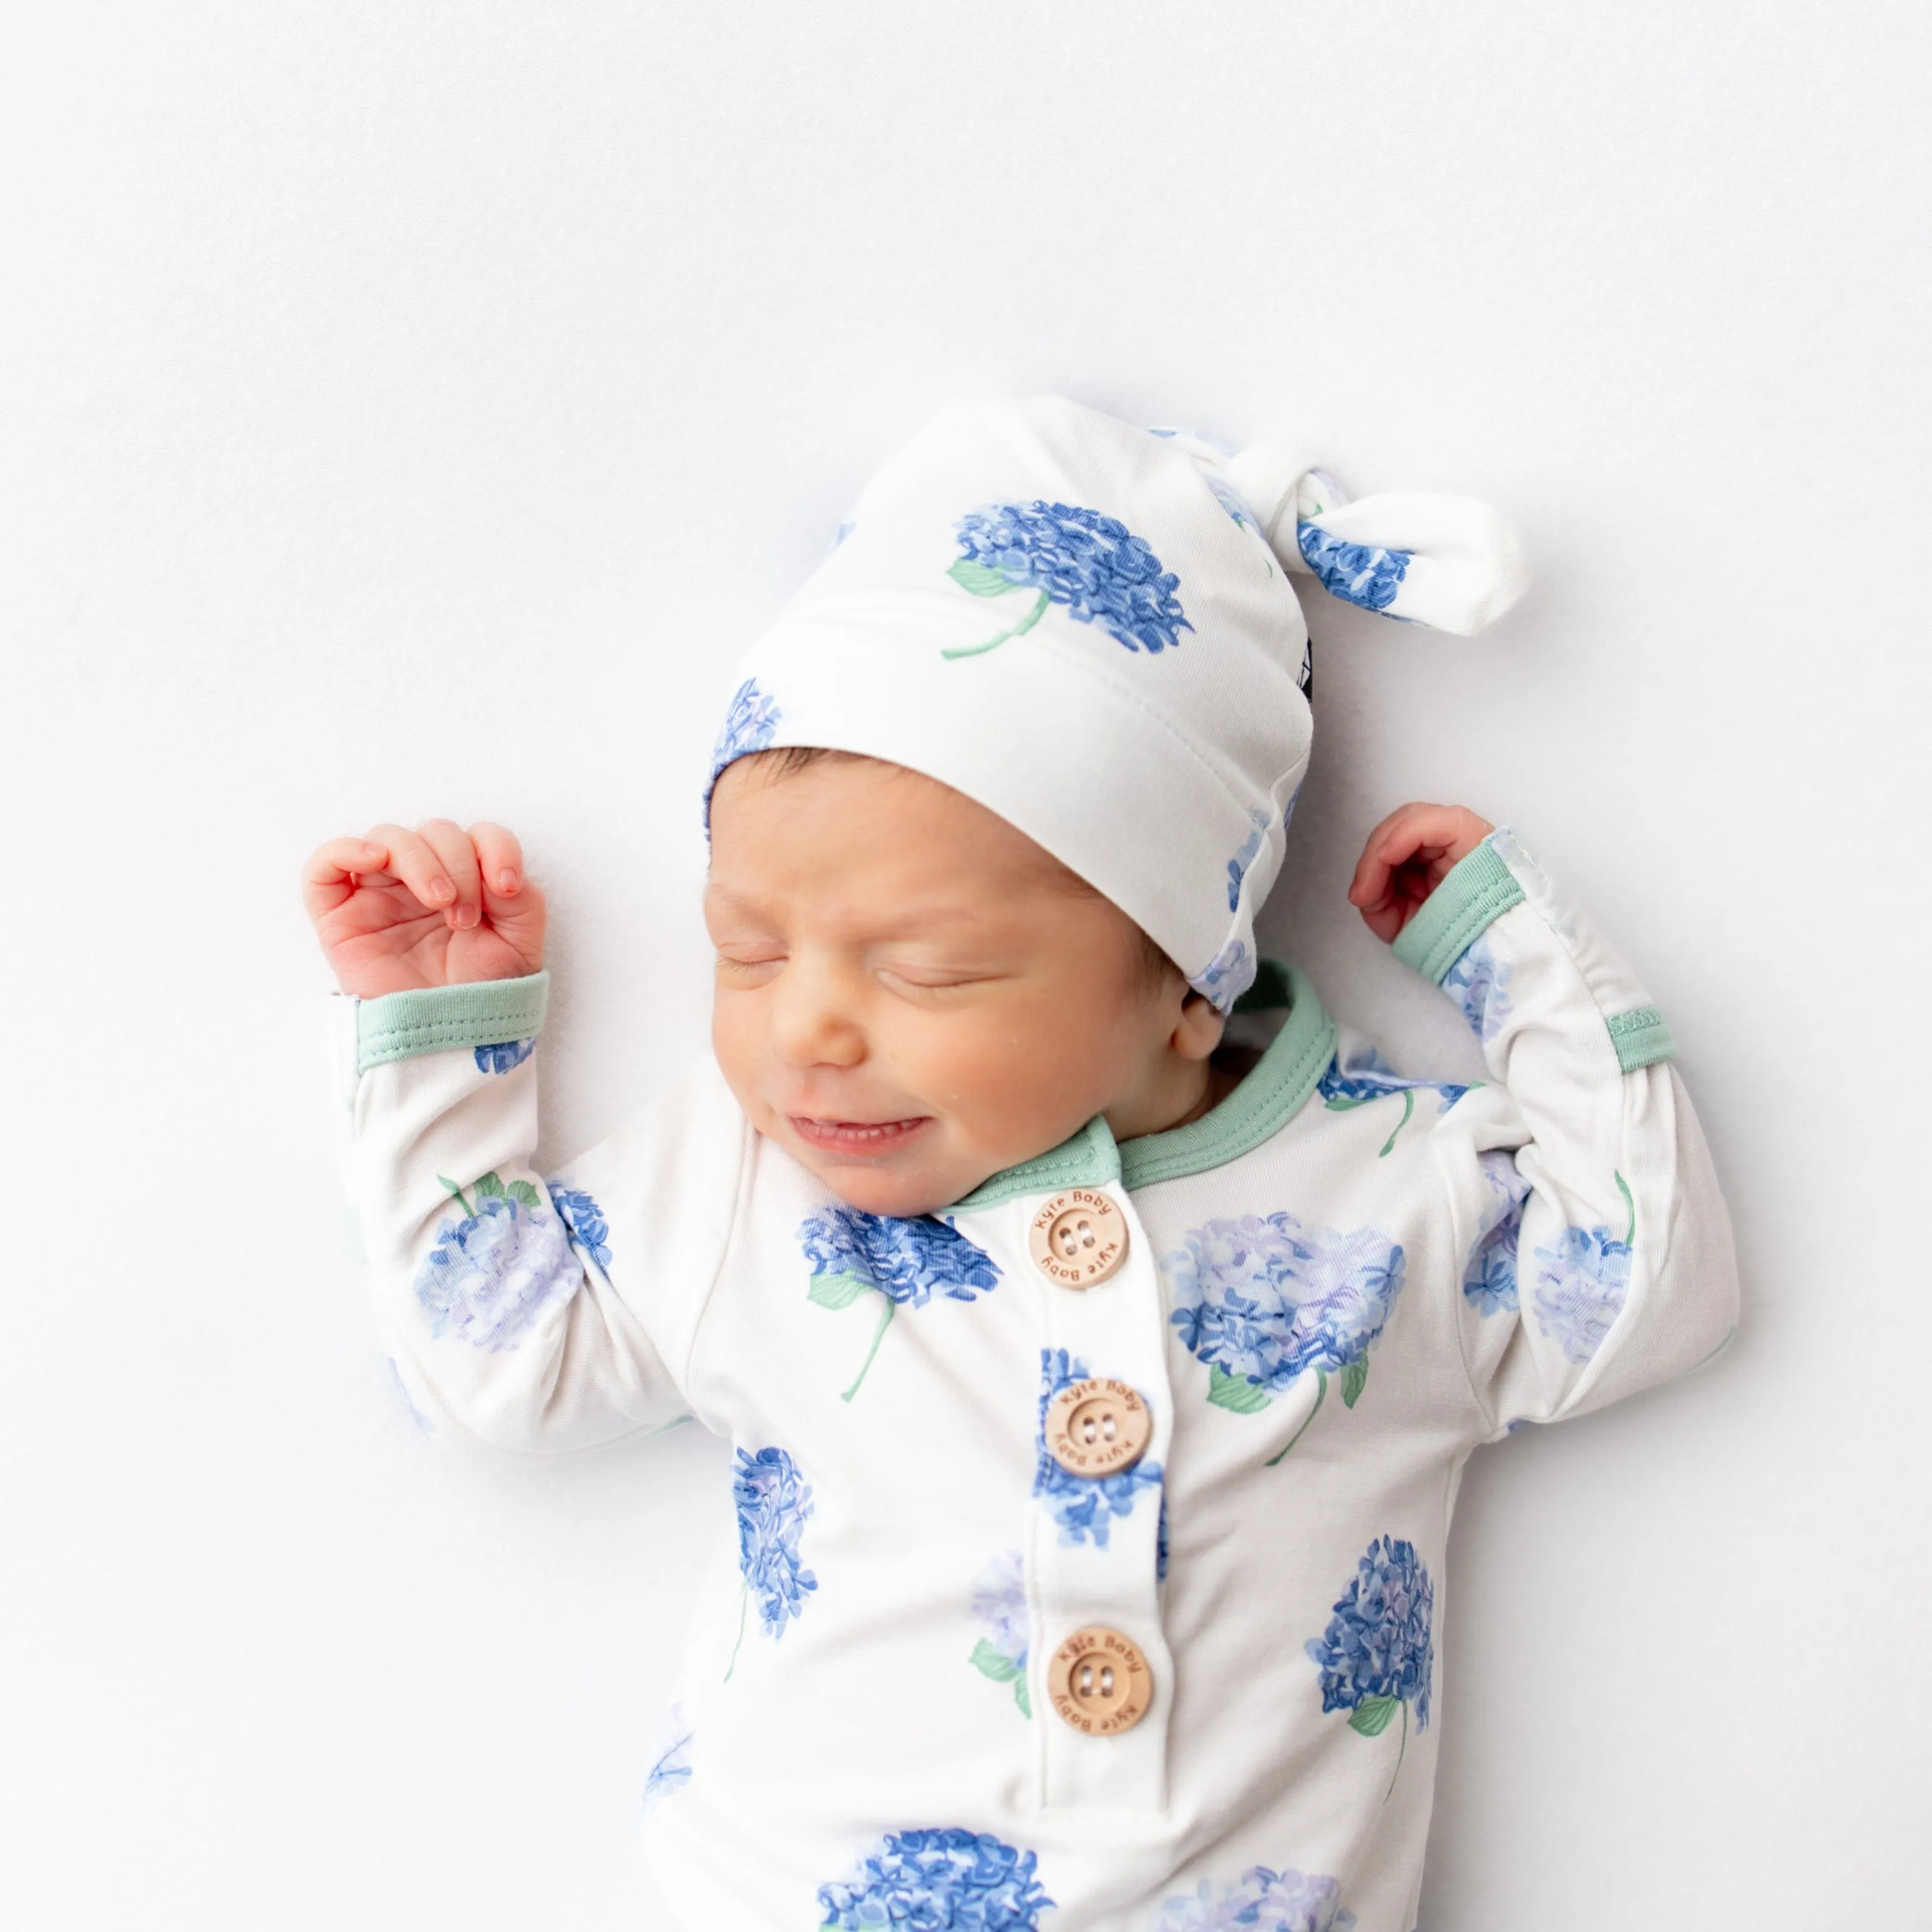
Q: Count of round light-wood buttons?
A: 3